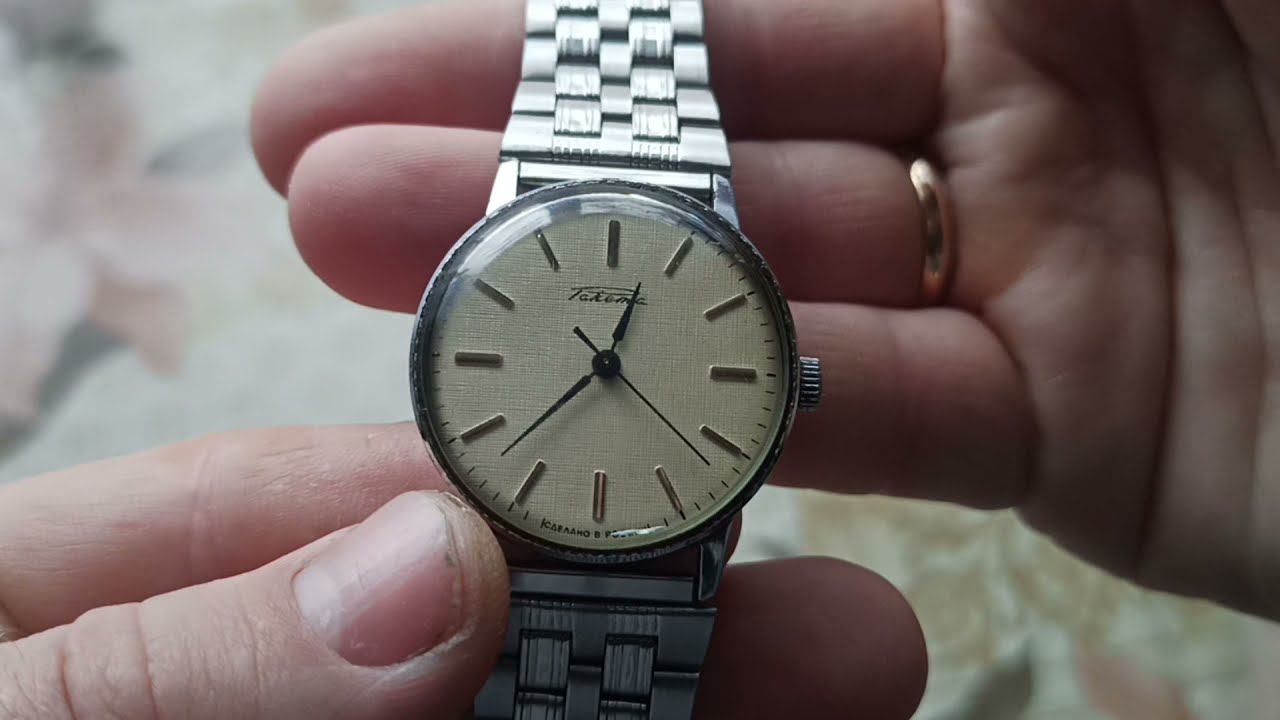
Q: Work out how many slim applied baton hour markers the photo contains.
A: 12